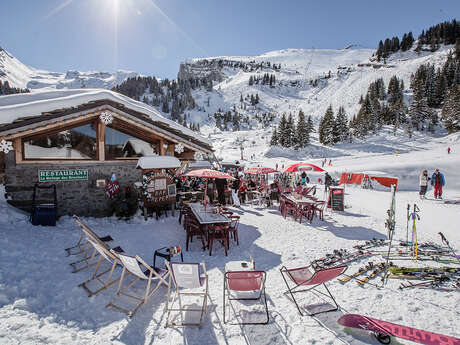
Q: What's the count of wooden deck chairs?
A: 5